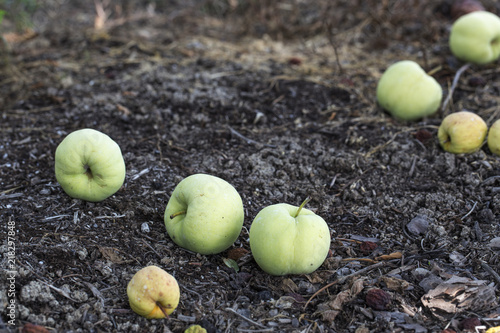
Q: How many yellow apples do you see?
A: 3